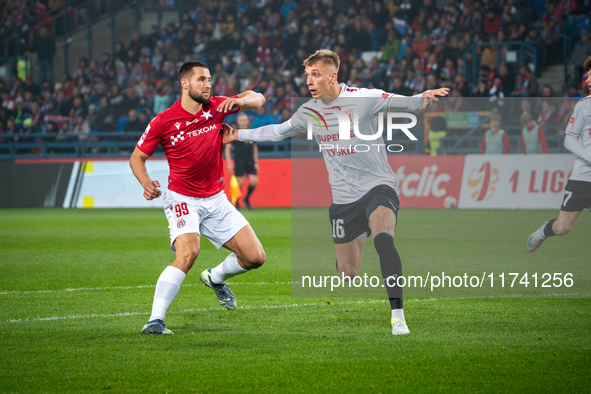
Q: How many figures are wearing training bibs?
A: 2